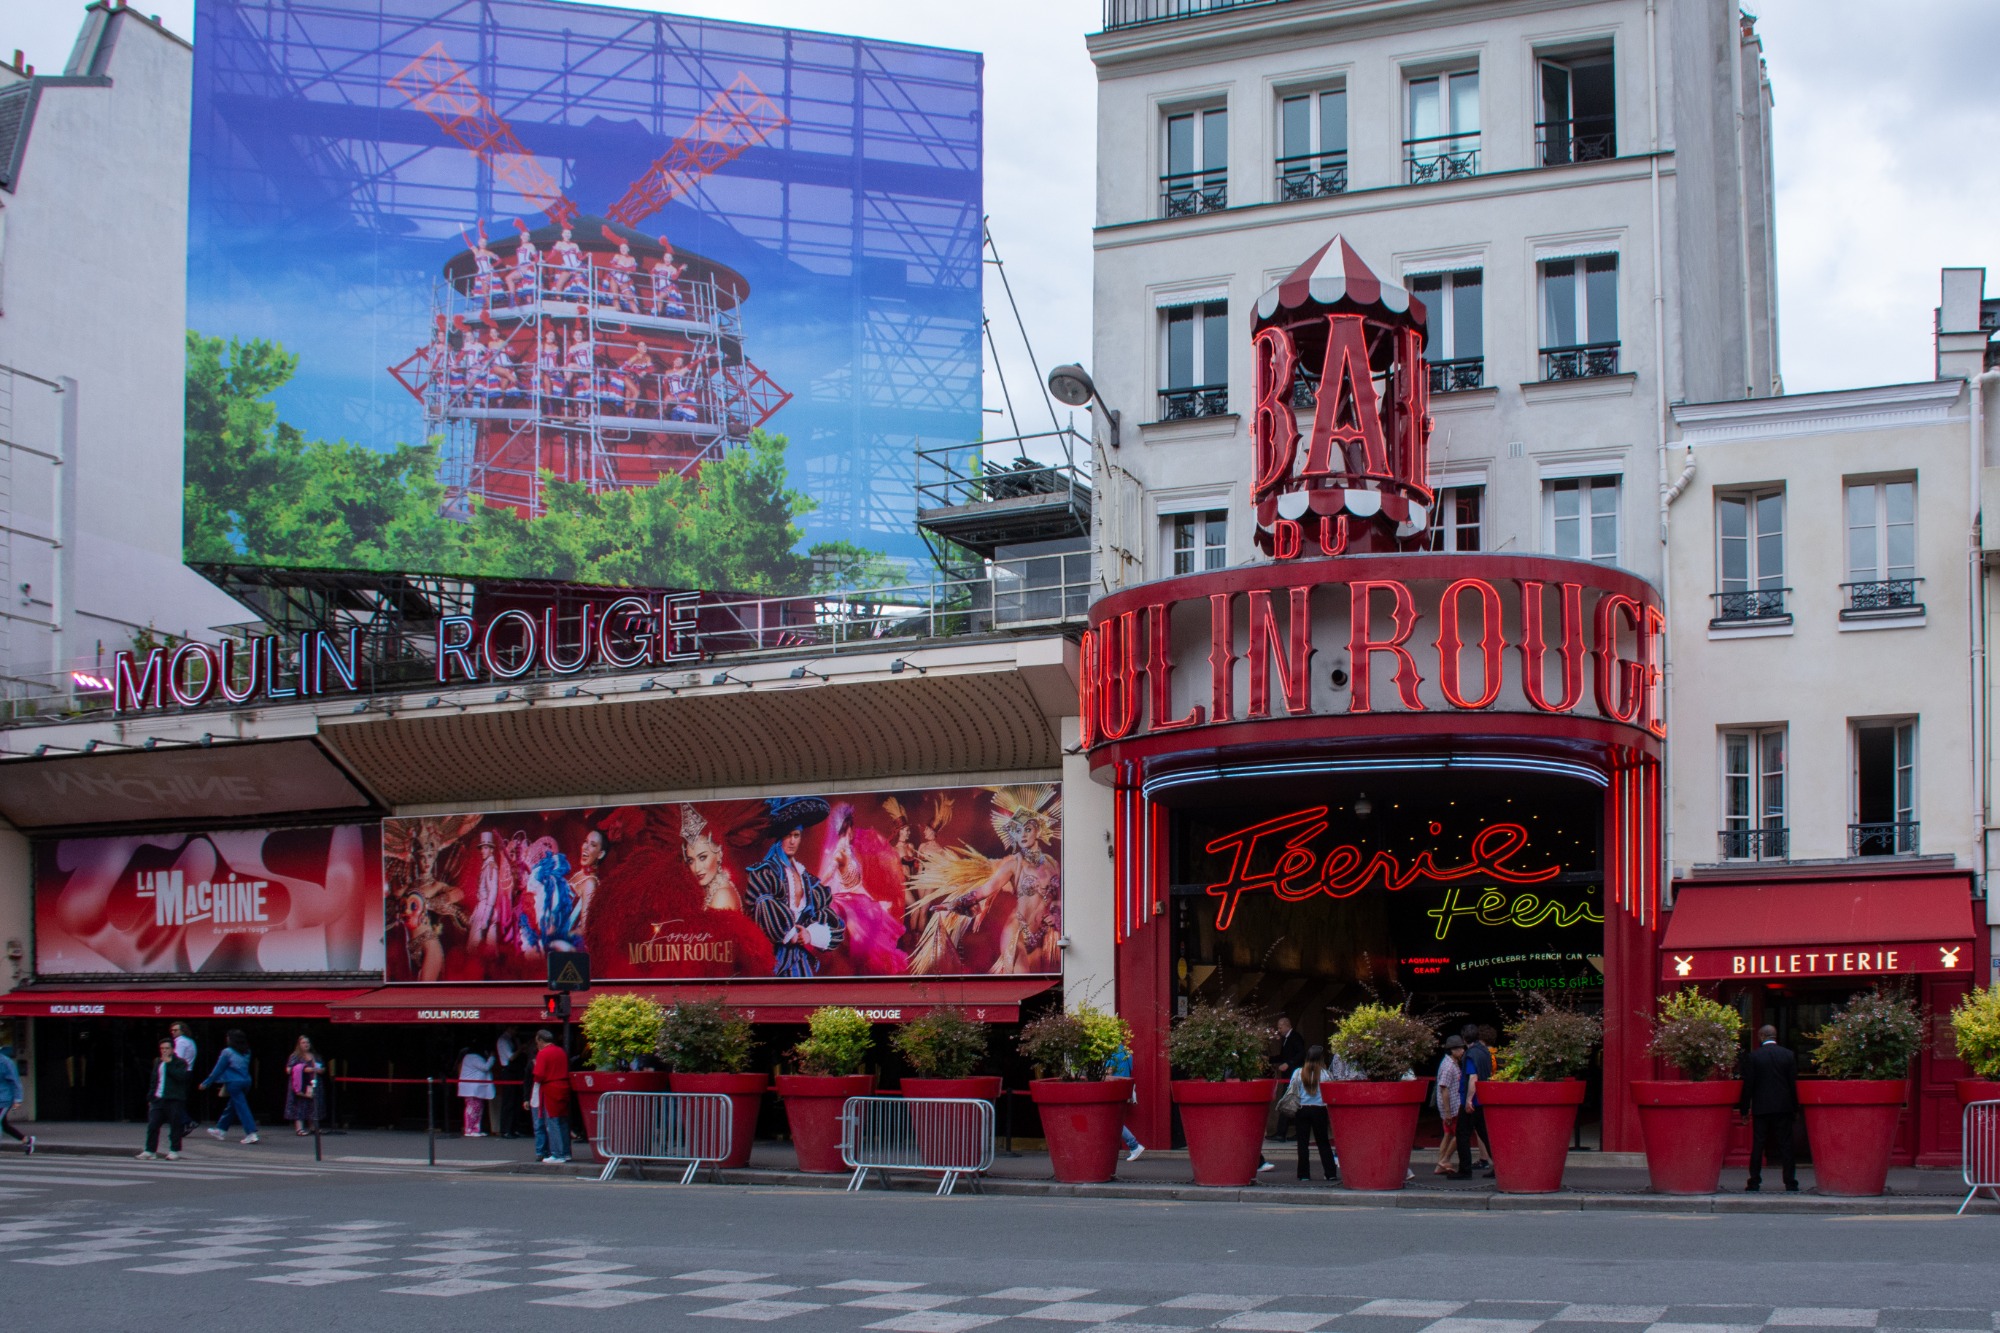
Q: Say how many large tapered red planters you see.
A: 11